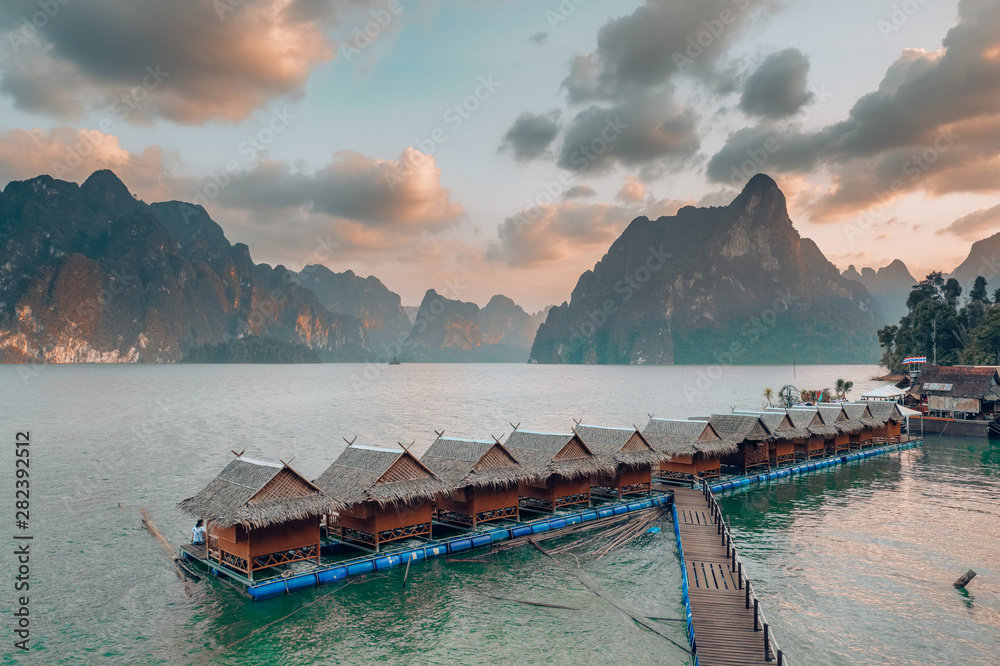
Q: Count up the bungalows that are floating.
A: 12